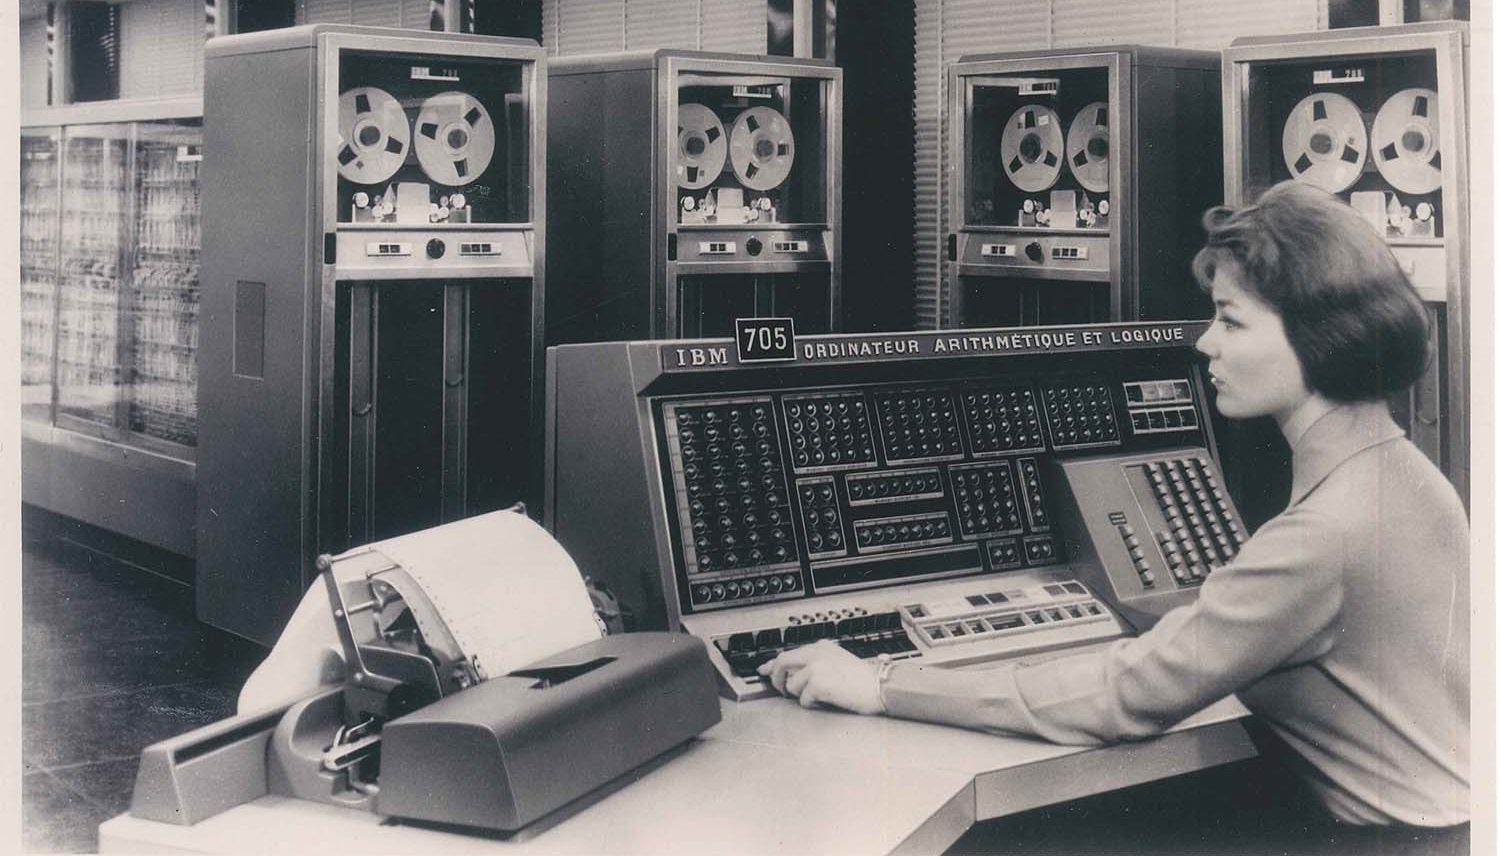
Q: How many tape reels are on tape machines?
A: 8